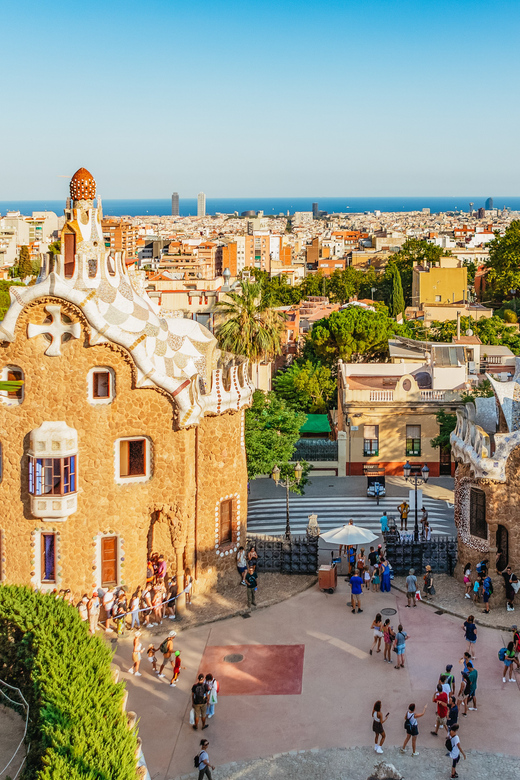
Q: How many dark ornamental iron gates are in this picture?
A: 2